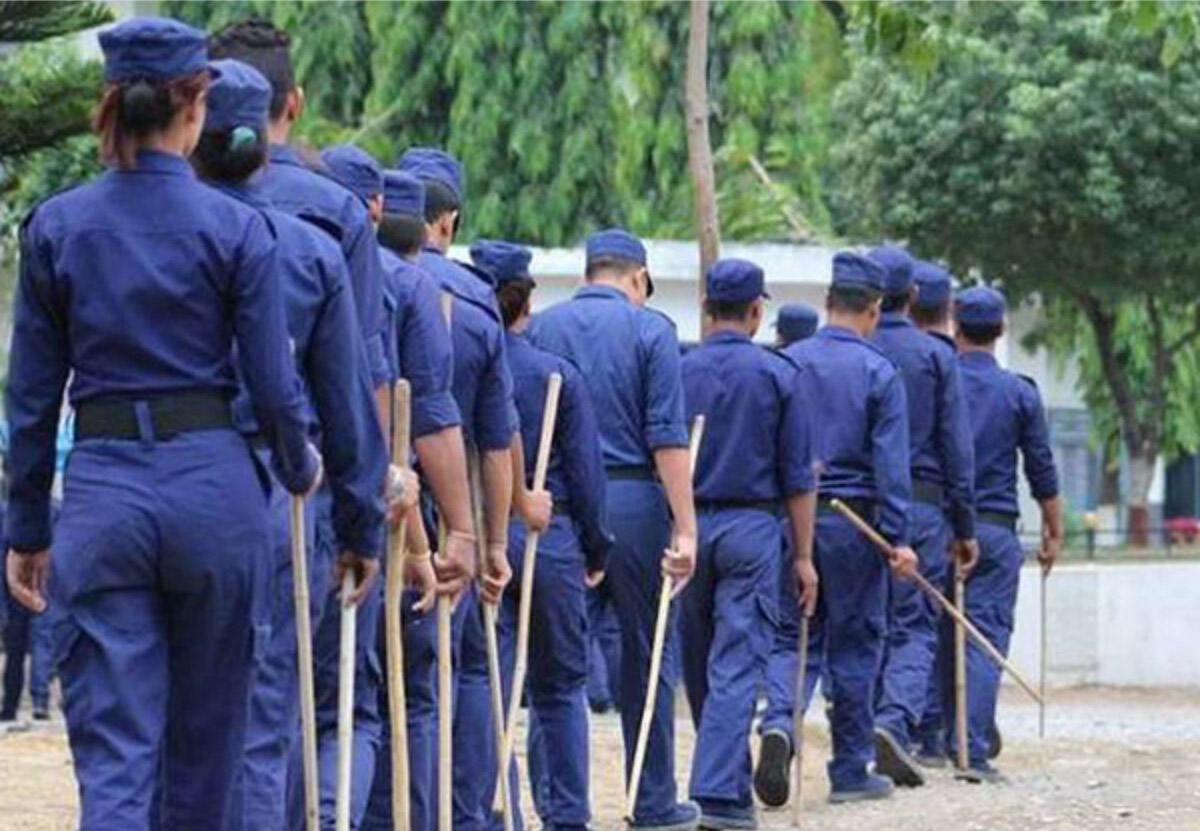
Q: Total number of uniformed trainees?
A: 14